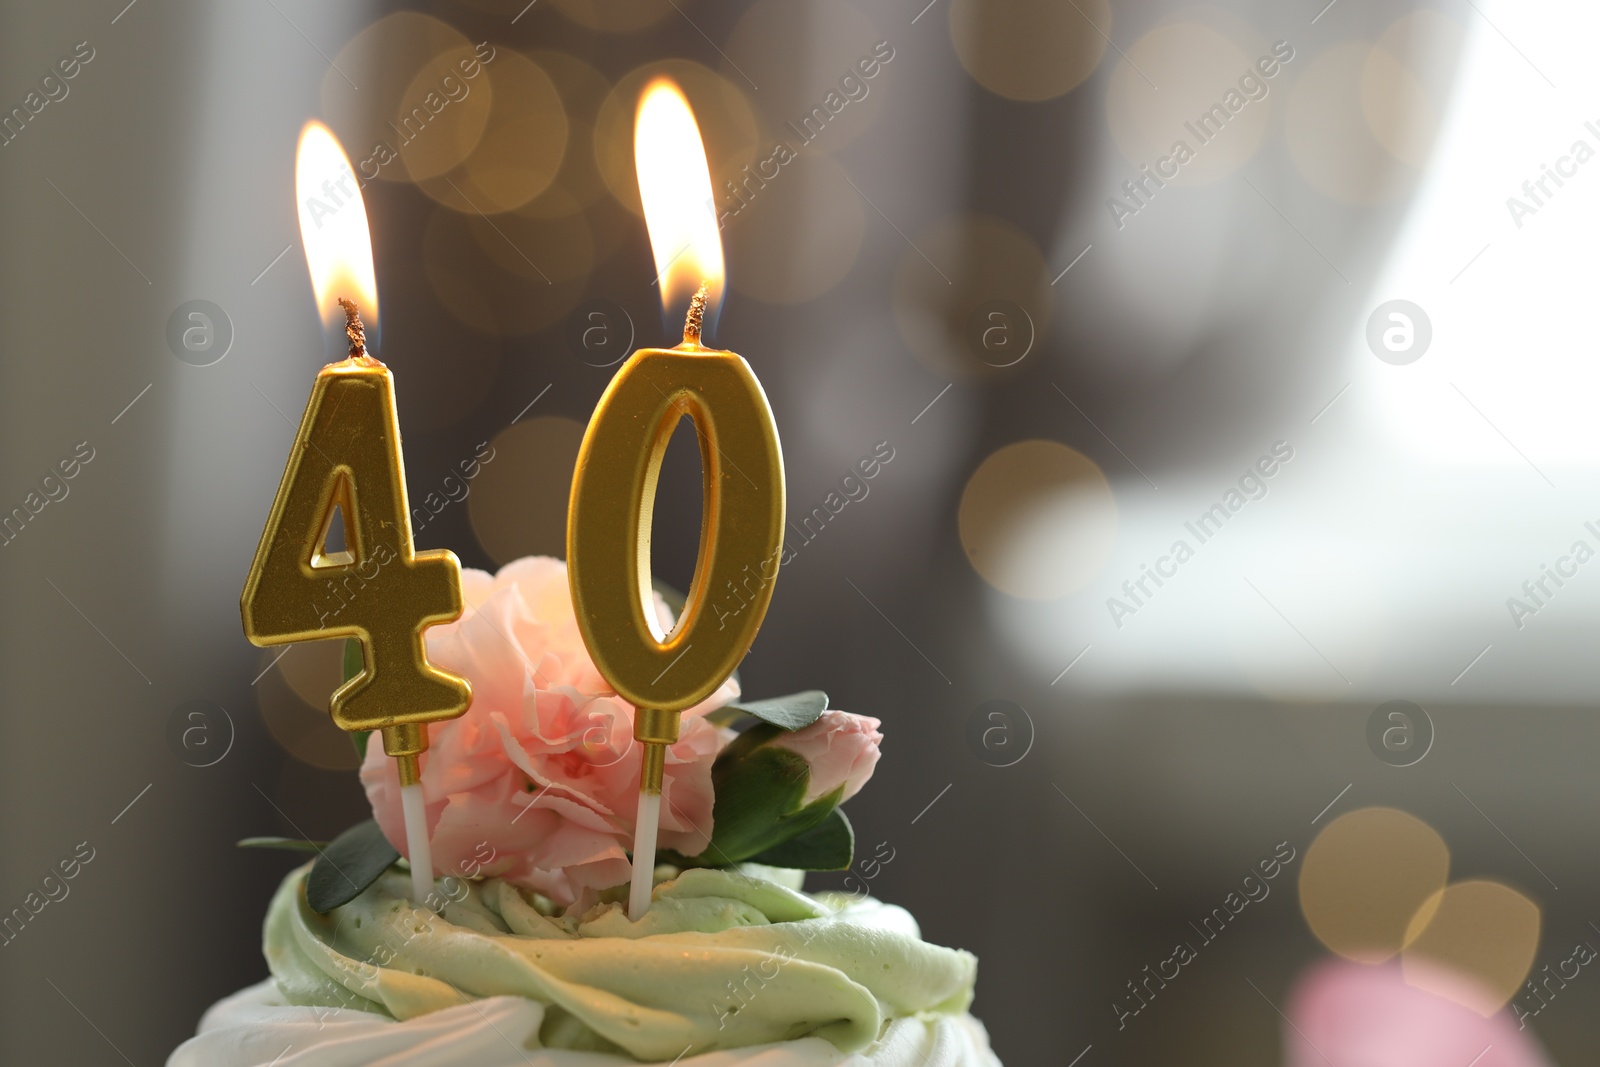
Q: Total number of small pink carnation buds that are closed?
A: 1